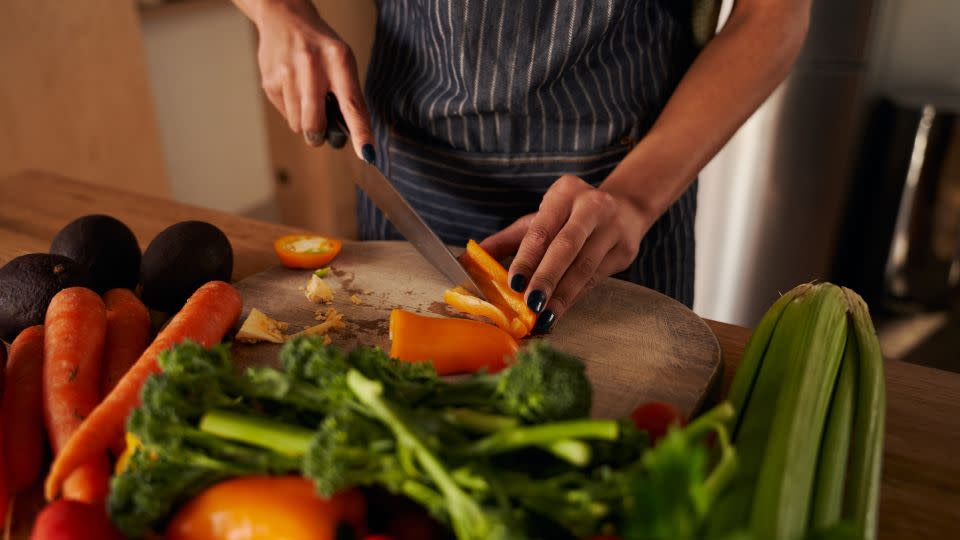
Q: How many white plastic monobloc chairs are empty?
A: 0